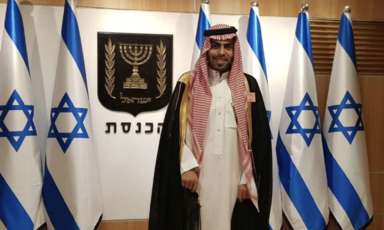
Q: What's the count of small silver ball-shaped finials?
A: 4